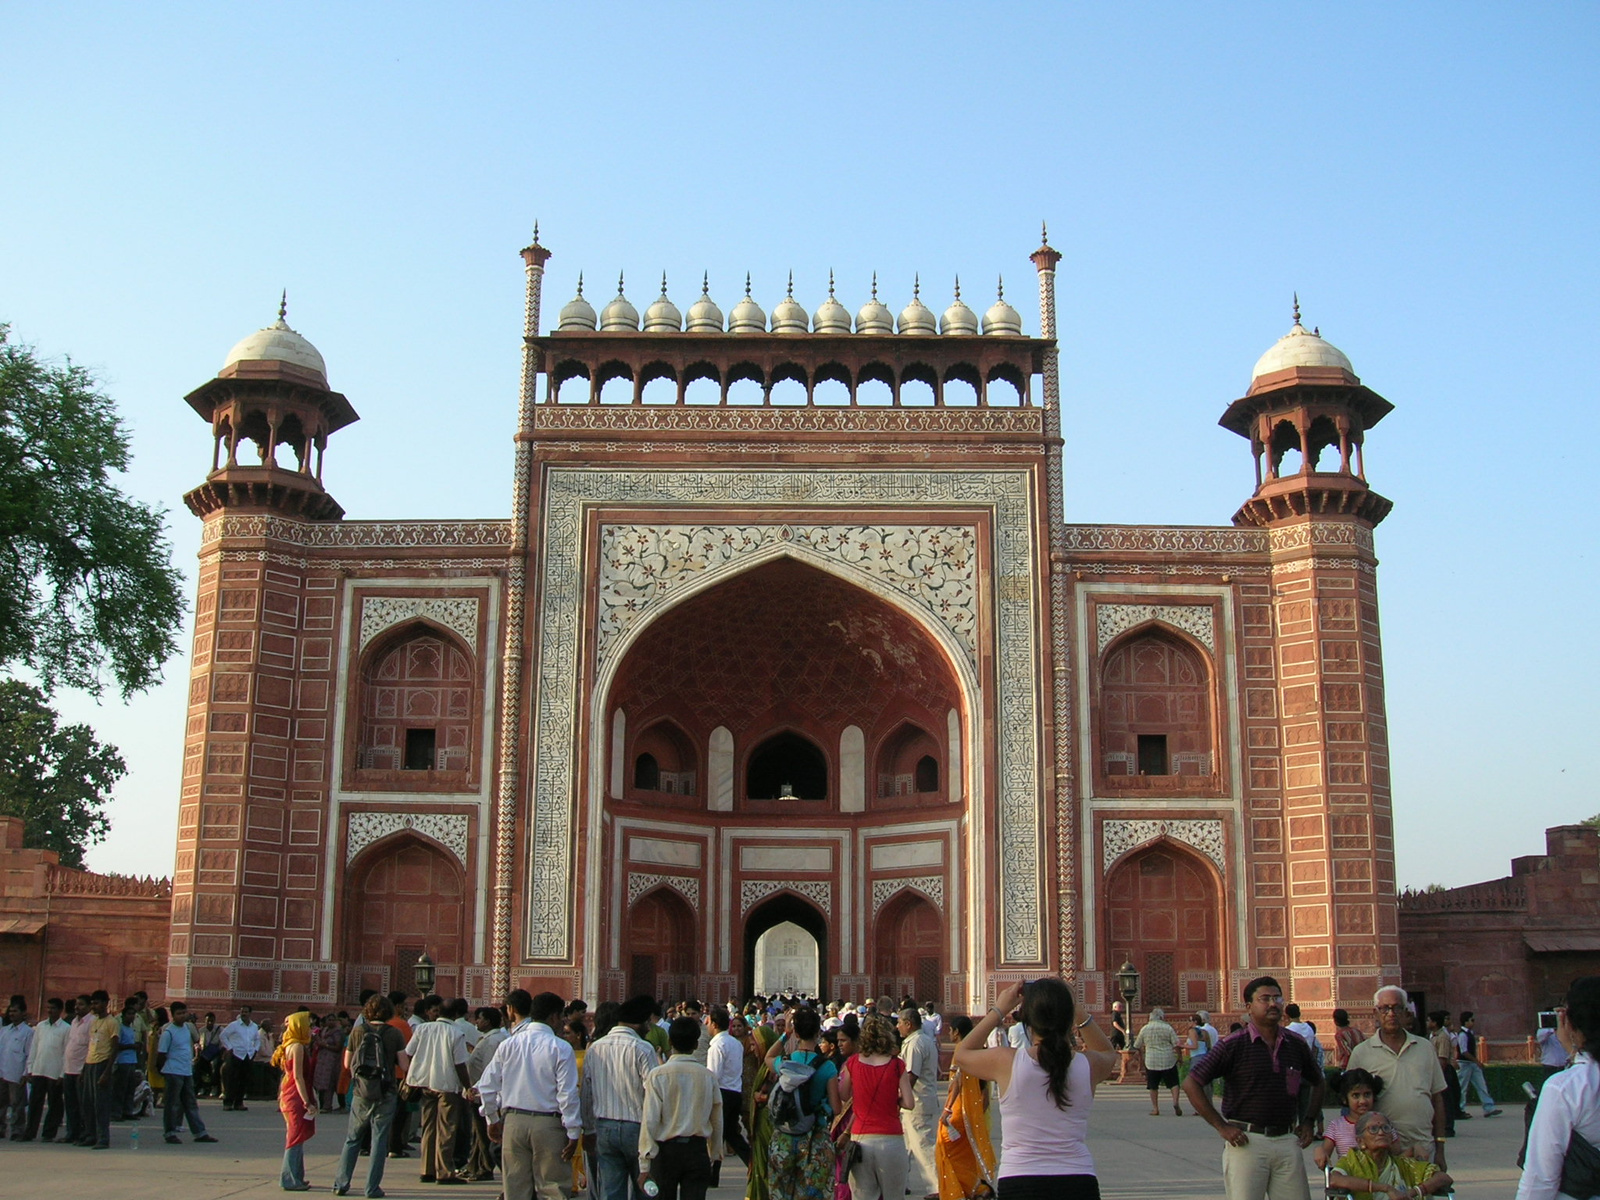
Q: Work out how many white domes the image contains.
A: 13